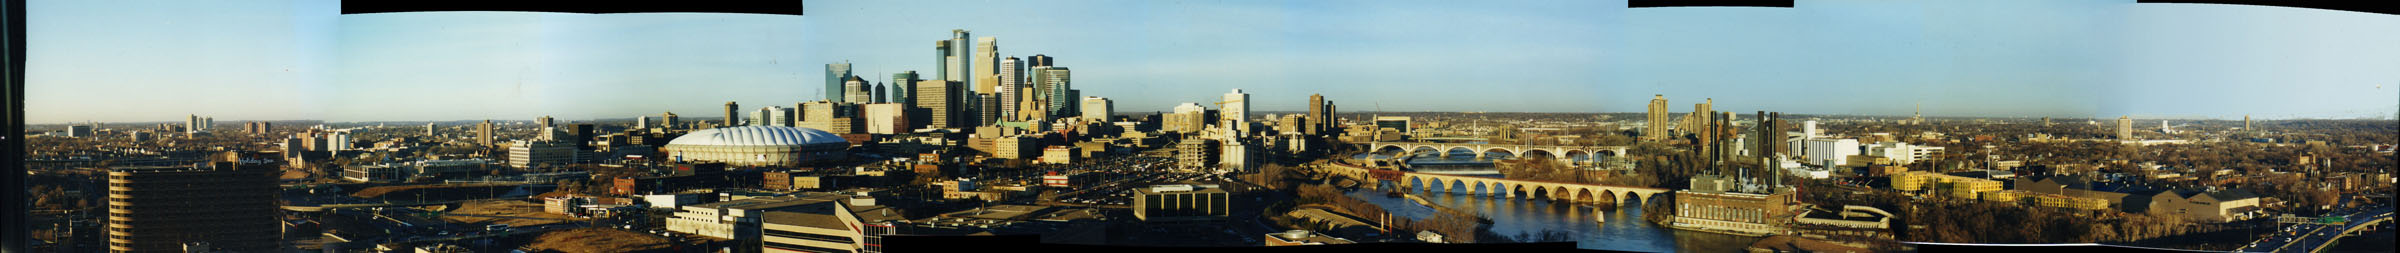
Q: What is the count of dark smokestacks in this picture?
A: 4